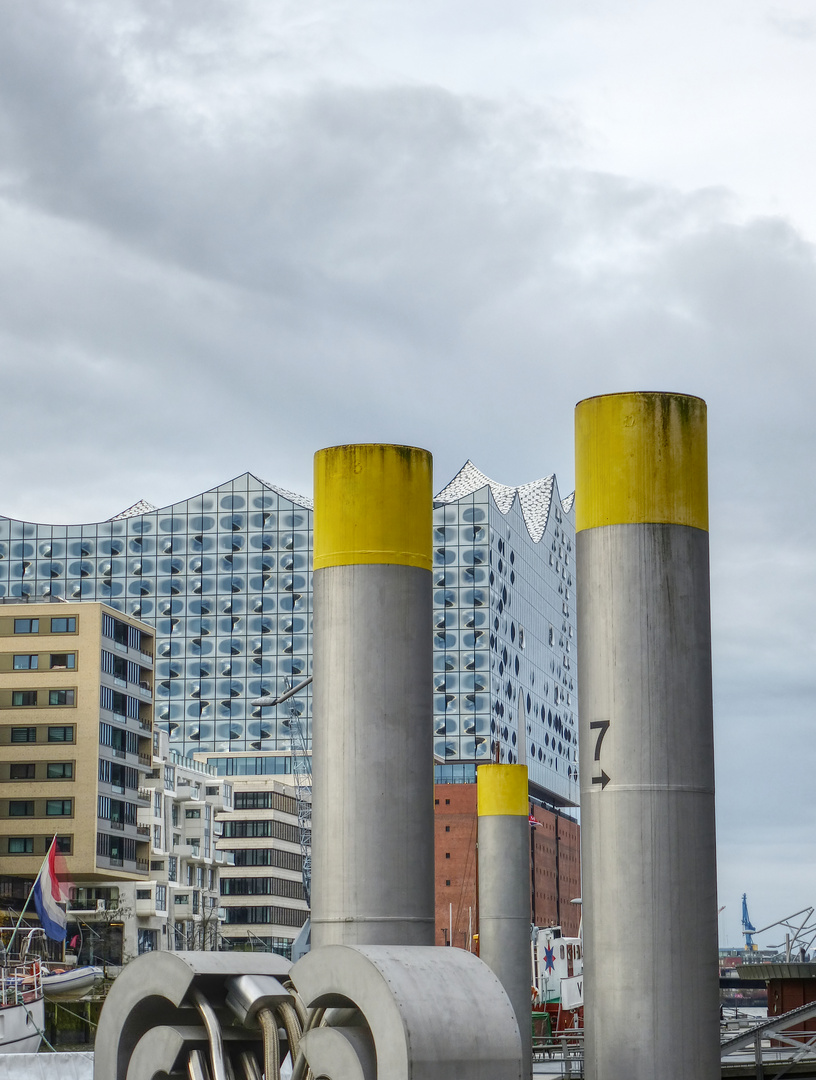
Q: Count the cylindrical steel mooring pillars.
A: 3